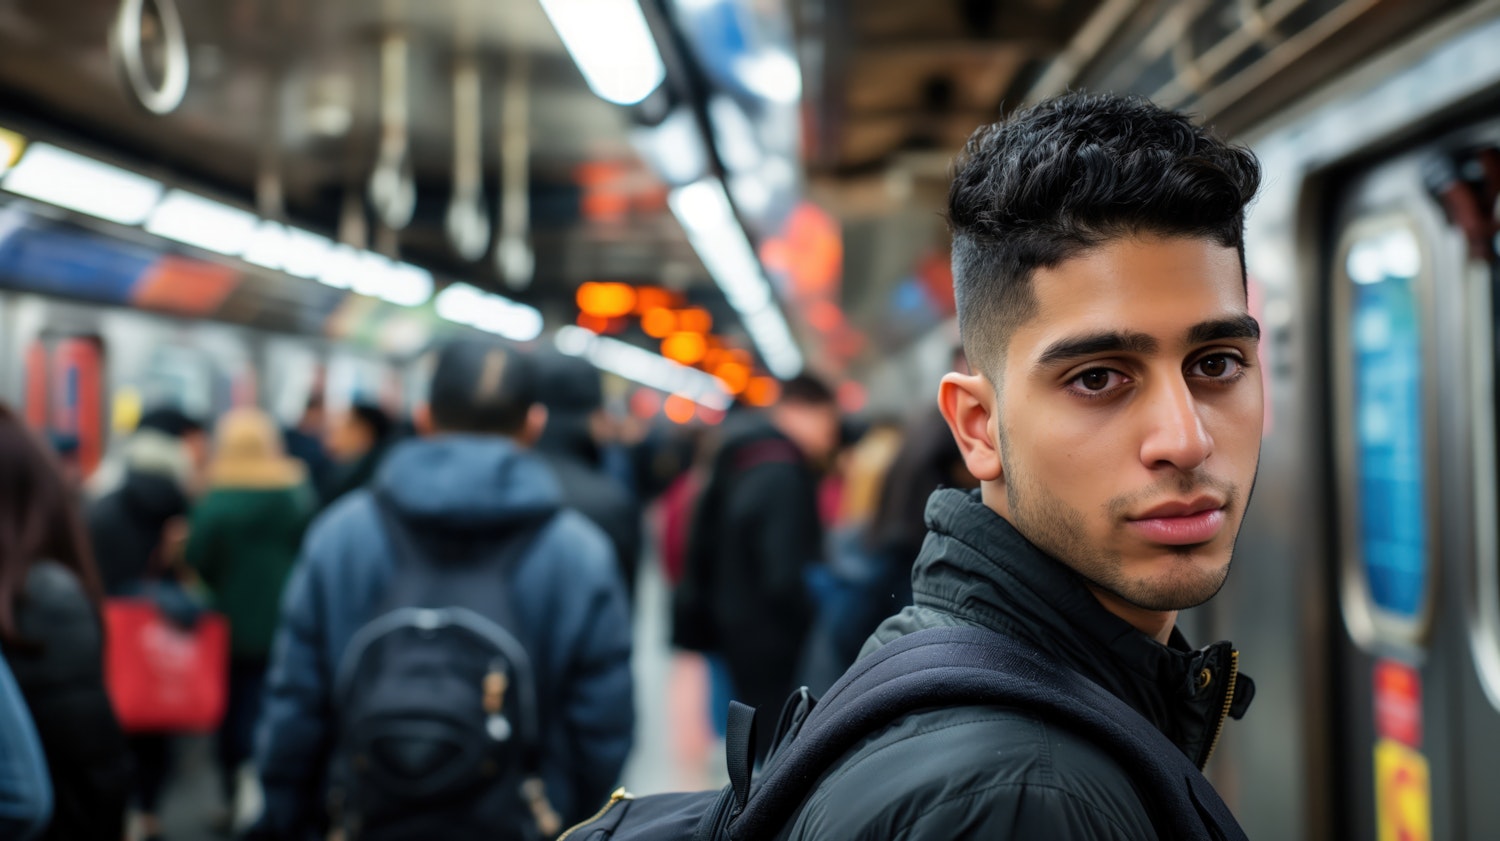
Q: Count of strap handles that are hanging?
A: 4